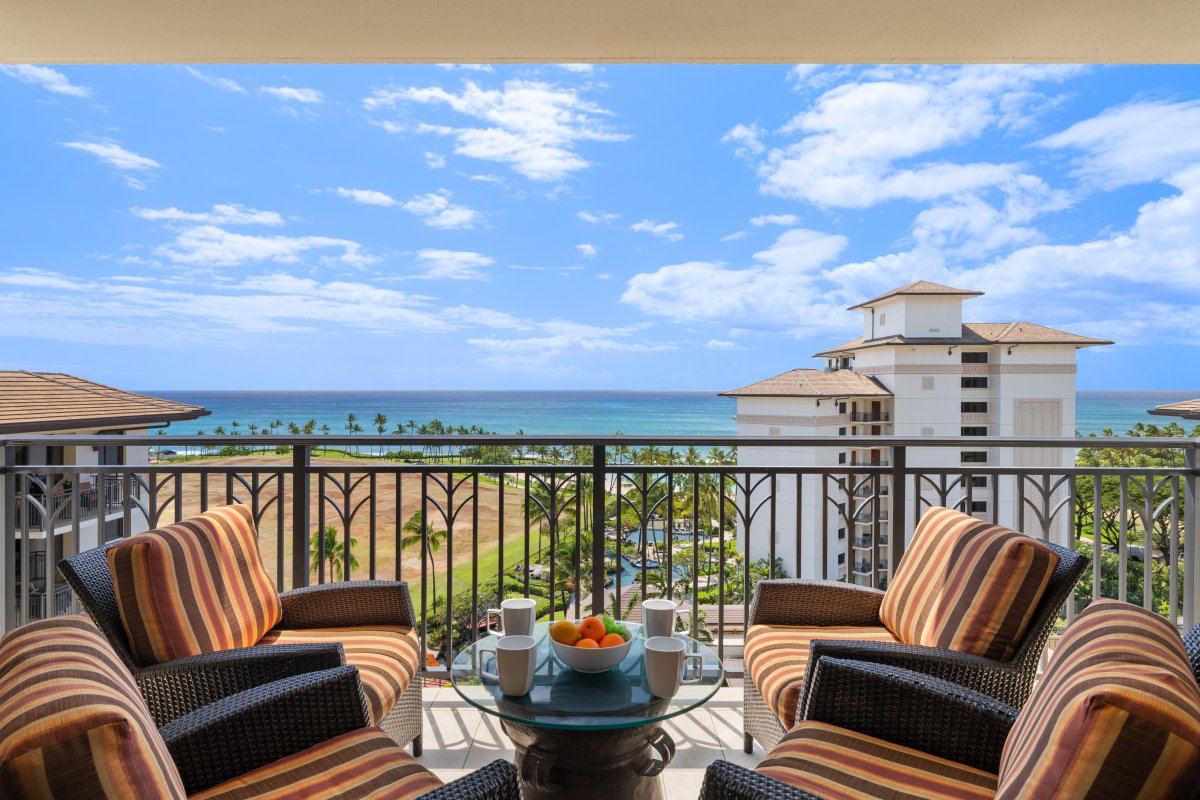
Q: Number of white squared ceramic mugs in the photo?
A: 4